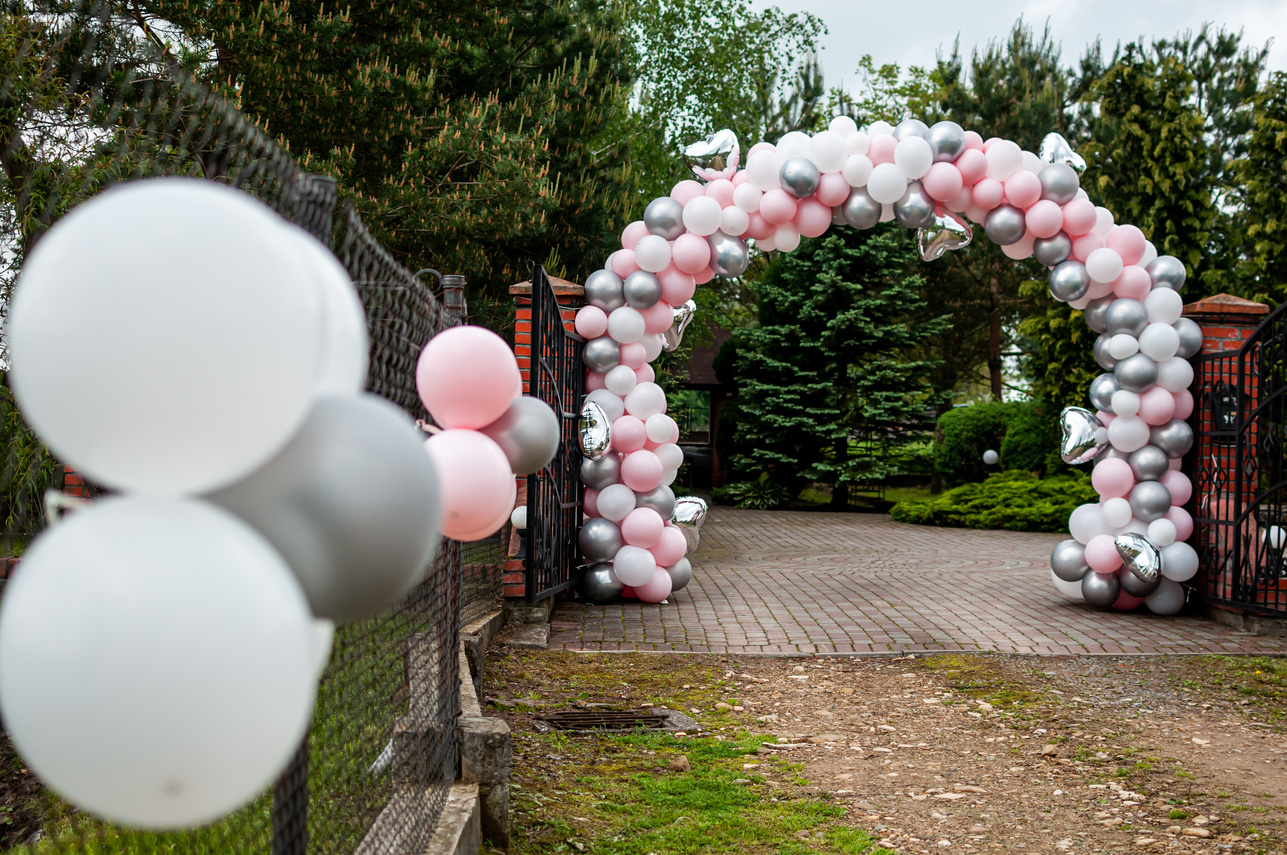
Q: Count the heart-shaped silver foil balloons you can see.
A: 8